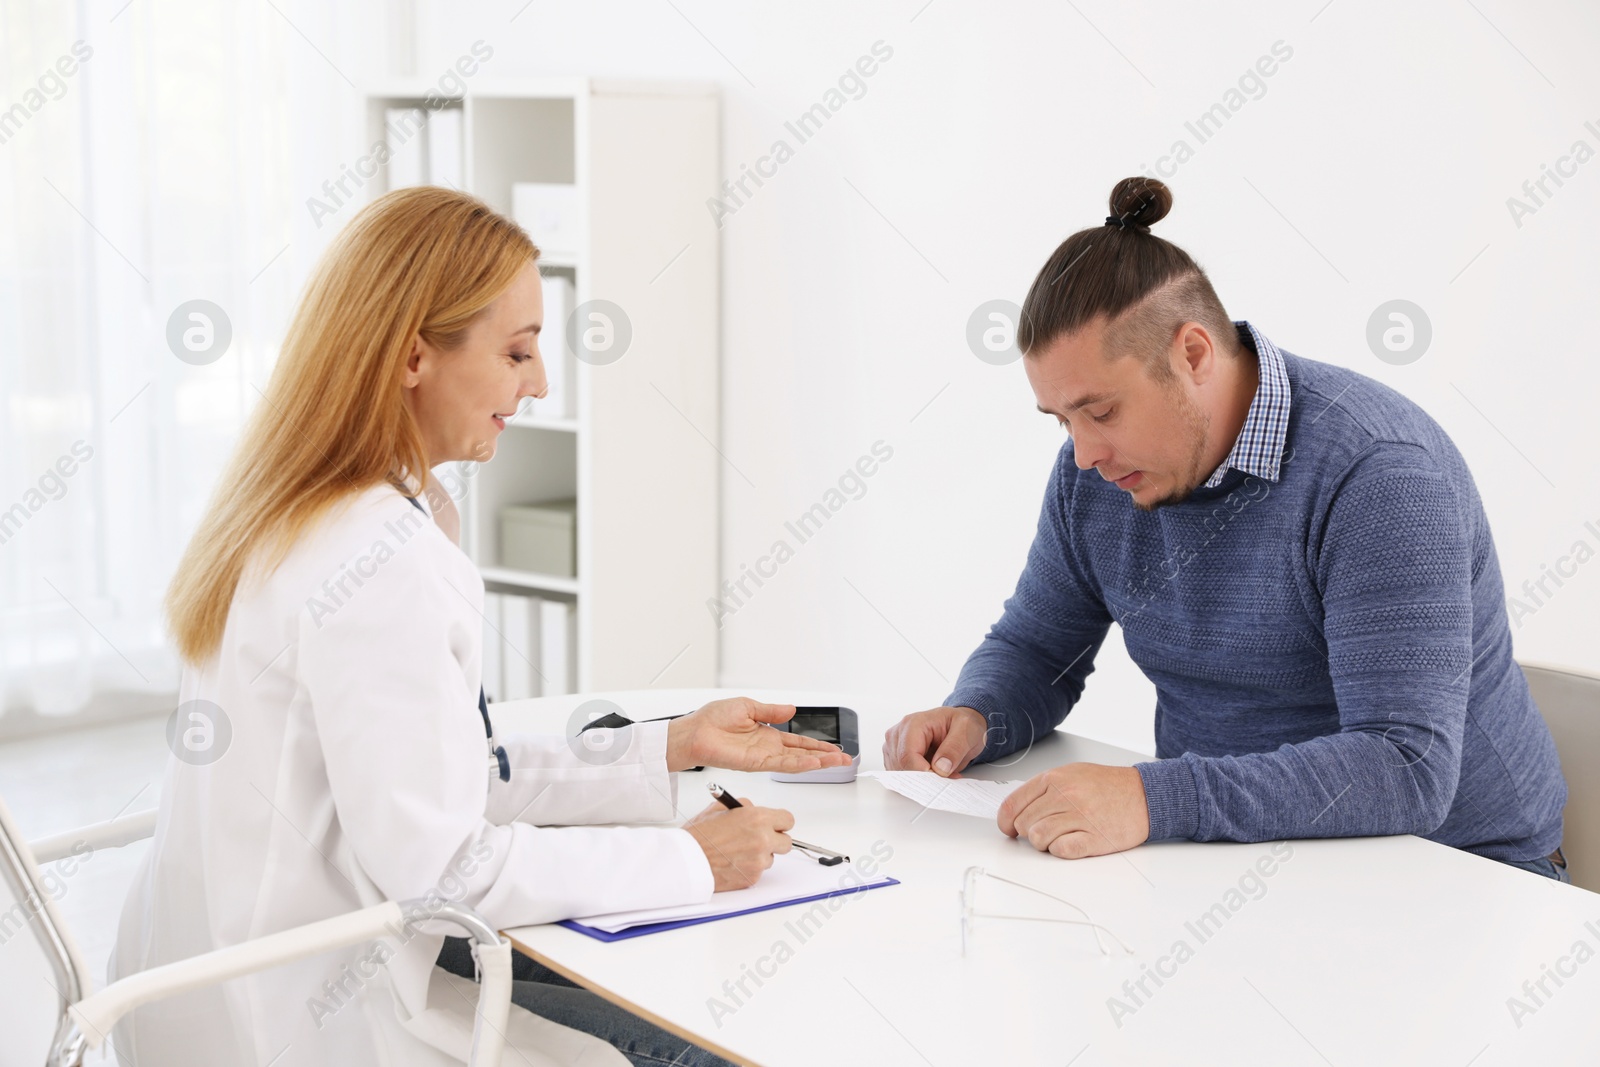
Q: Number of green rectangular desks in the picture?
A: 0